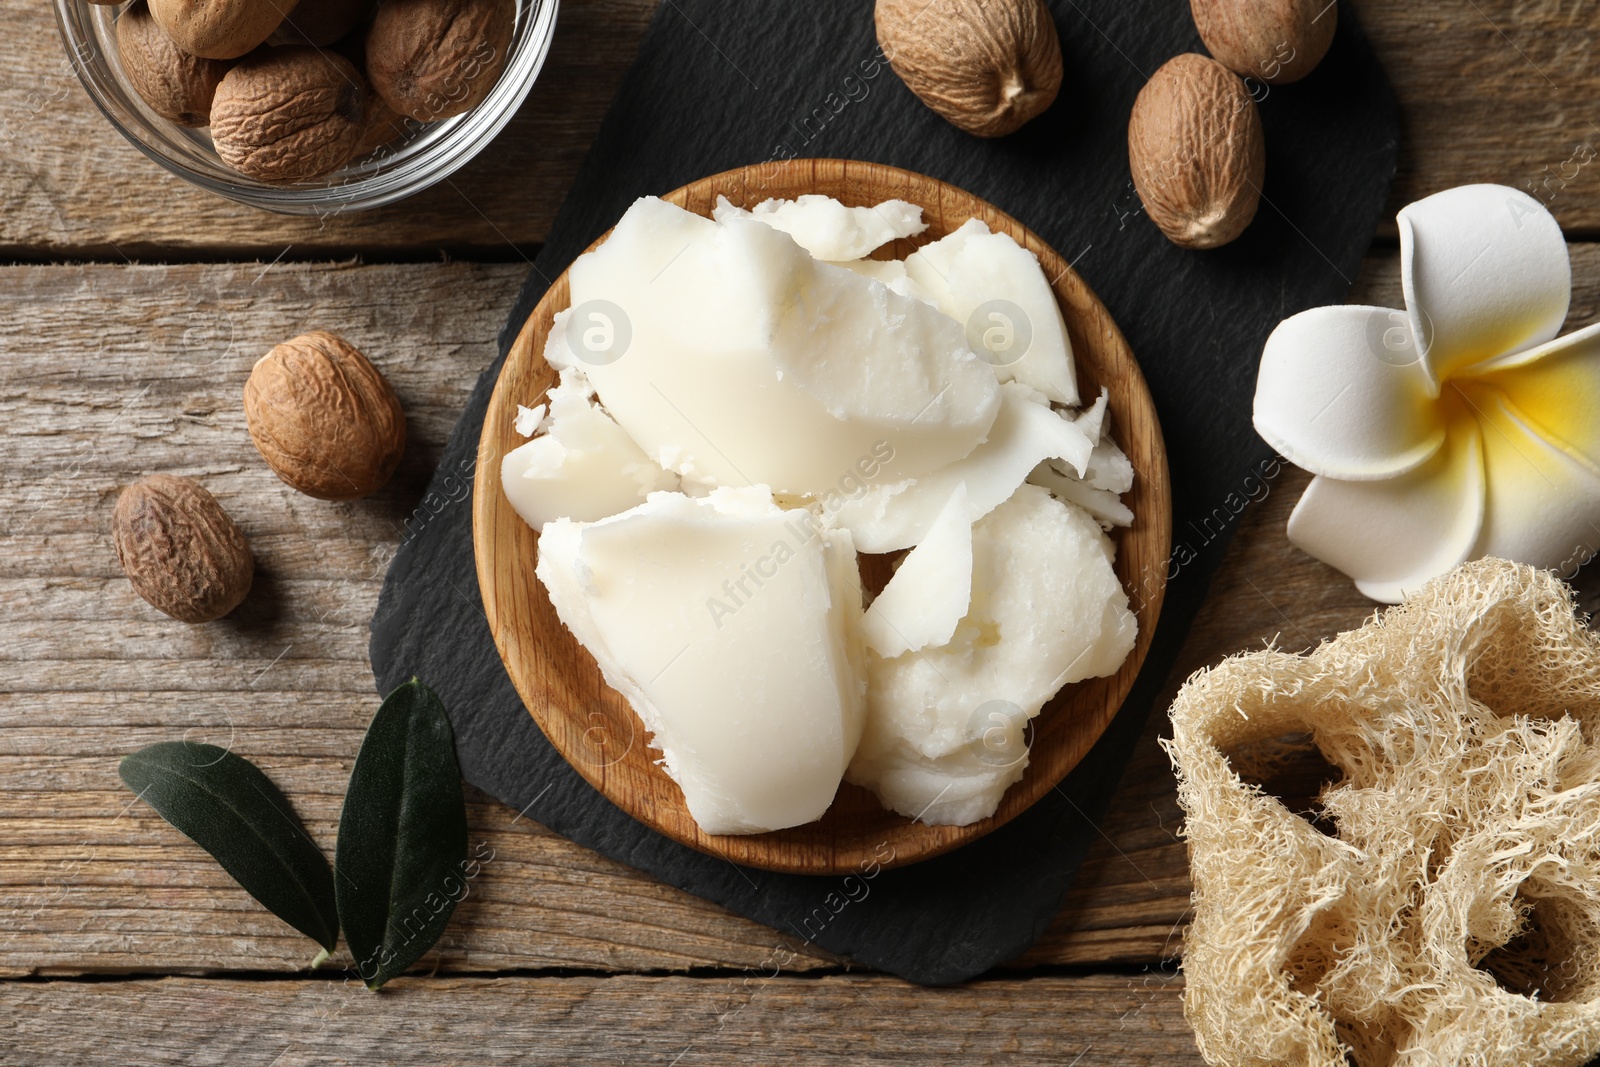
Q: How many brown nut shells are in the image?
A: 12